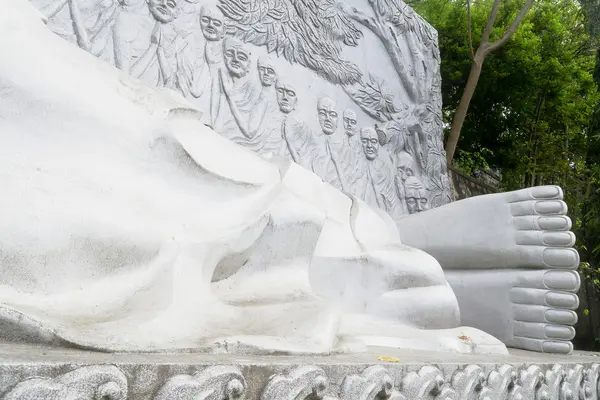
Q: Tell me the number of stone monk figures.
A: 10